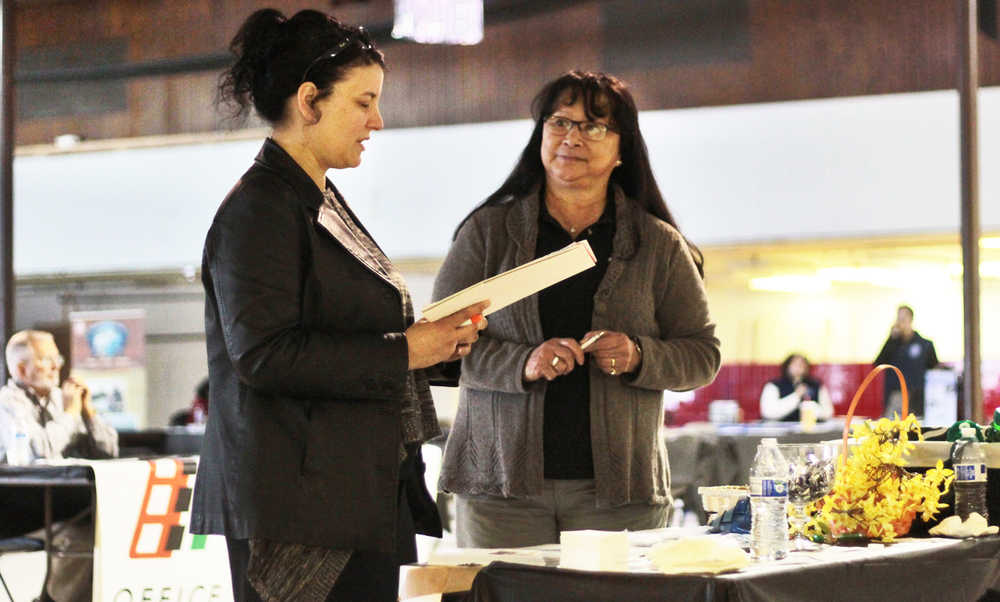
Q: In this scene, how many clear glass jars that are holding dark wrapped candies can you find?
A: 1